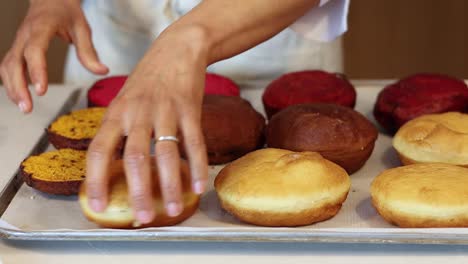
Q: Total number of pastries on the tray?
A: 12